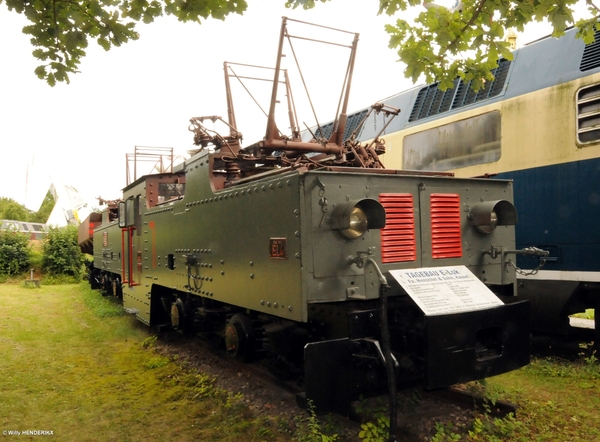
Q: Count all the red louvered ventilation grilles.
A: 2